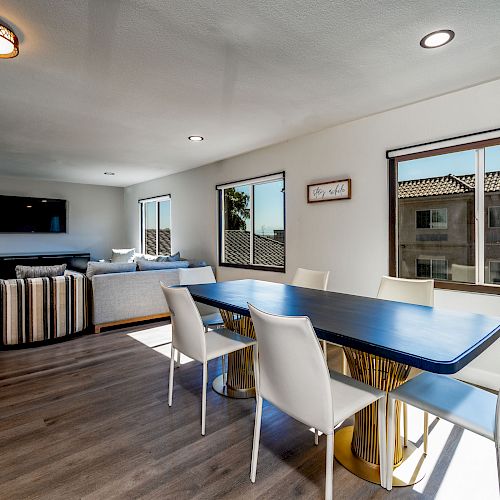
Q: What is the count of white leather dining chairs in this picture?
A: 6